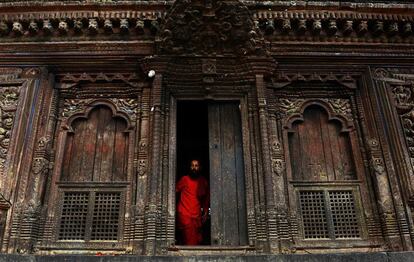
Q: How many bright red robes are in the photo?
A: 1